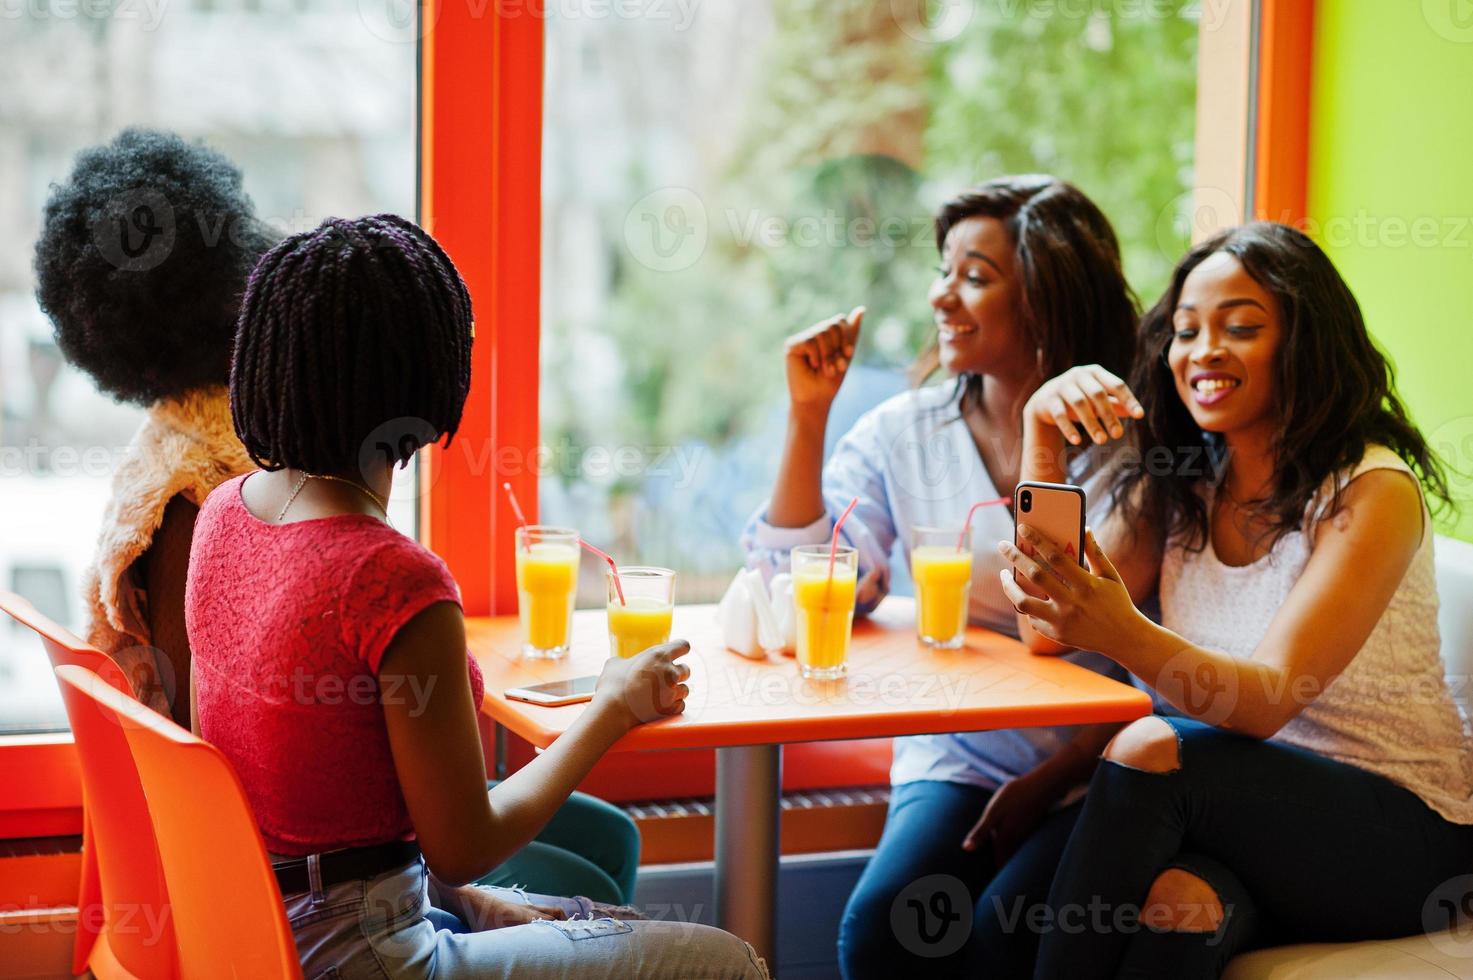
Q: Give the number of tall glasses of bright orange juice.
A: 4